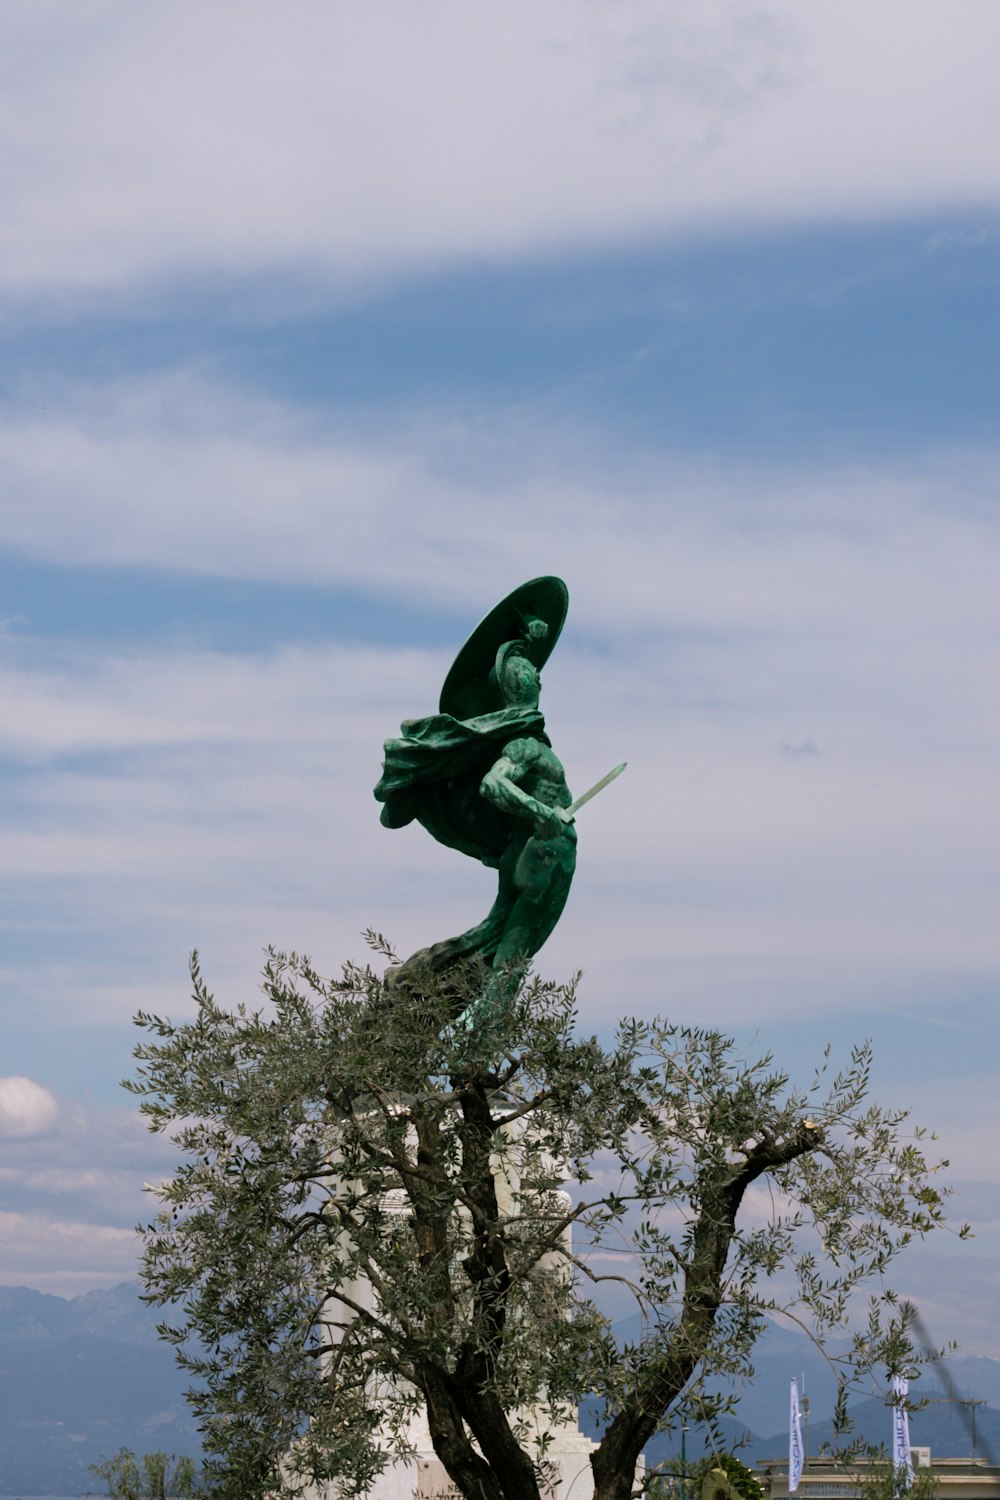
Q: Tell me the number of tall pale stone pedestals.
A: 1